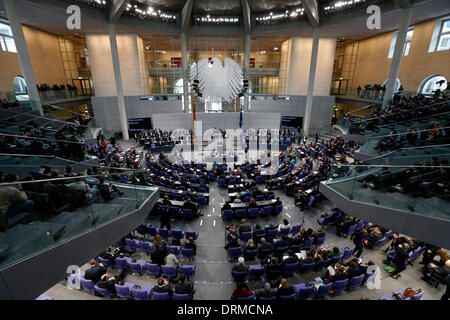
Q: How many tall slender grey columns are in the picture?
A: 6